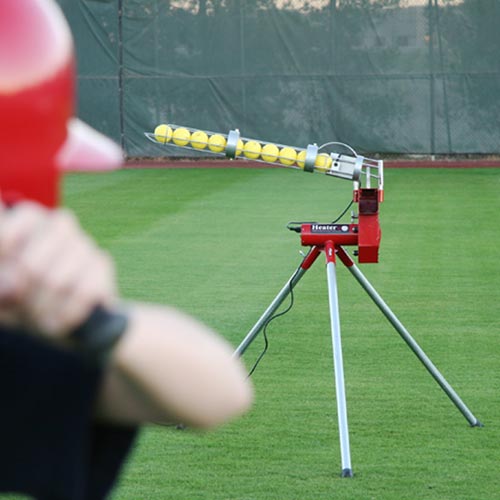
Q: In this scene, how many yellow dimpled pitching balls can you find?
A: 10